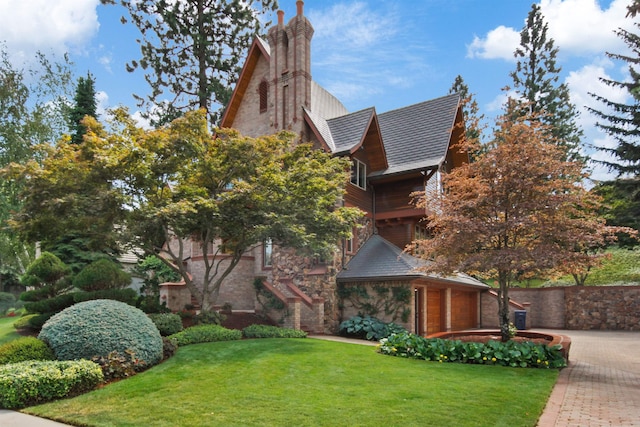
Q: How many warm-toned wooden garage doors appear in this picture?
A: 2